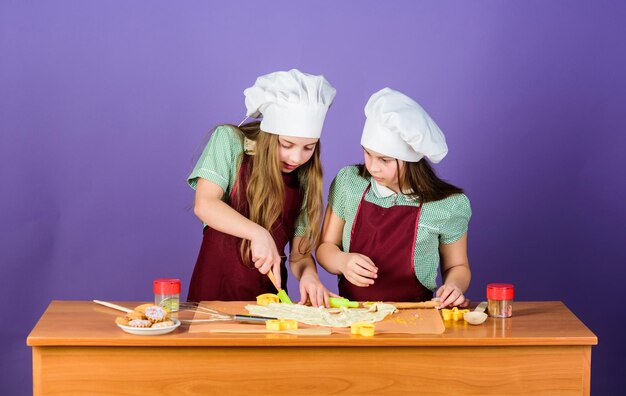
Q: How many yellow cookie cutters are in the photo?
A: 4